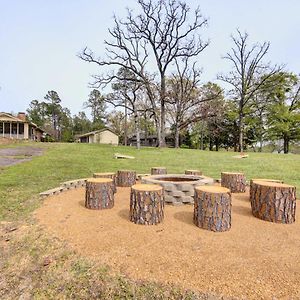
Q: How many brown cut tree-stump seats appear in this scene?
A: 10